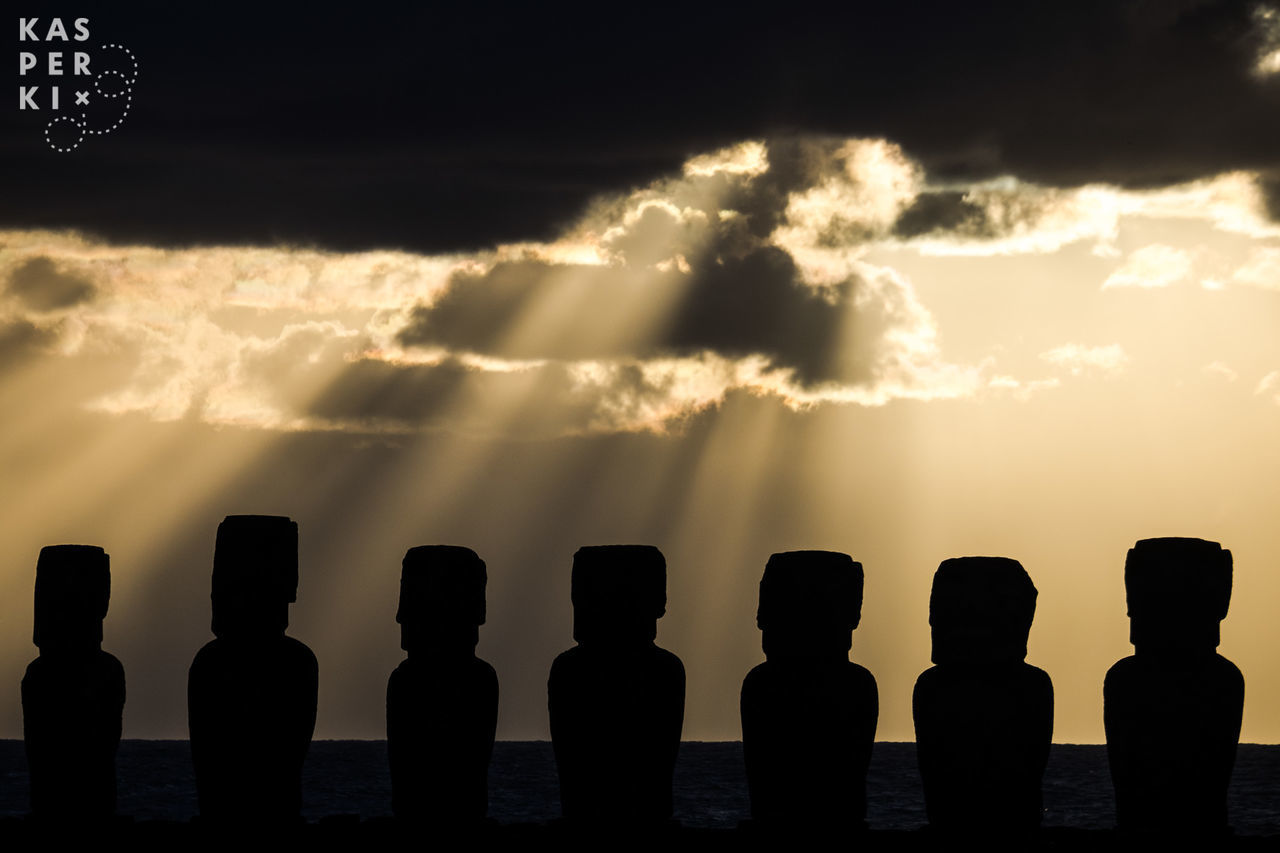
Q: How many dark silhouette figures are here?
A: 7